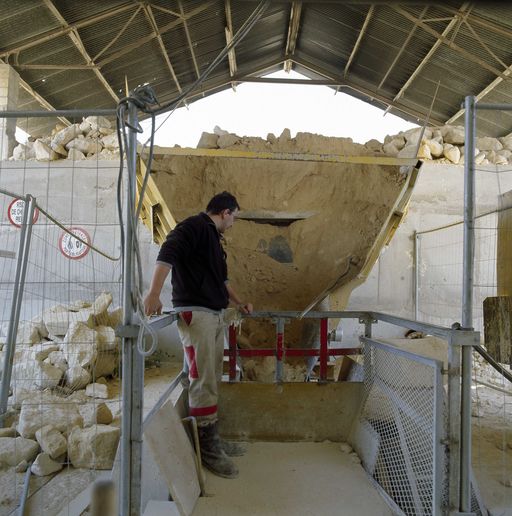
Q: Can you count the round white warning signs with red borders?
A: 2